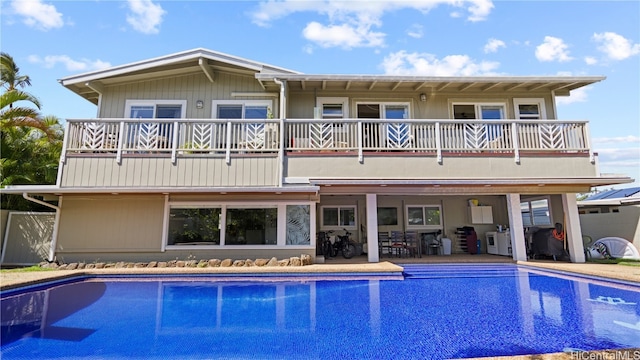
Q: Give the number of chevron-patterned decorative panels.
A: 8